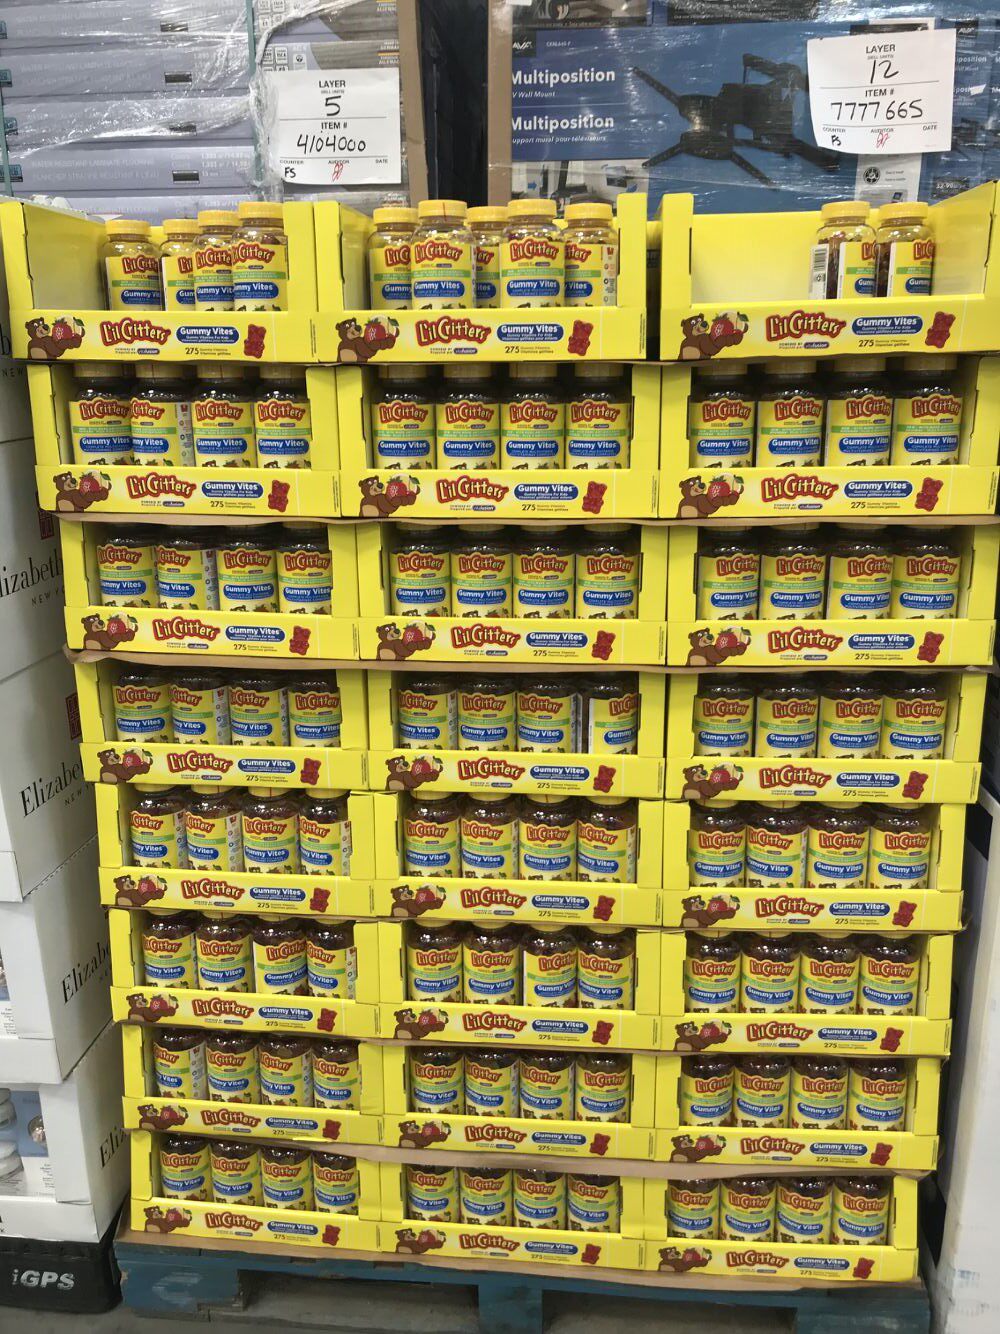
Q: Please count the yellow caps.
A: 11